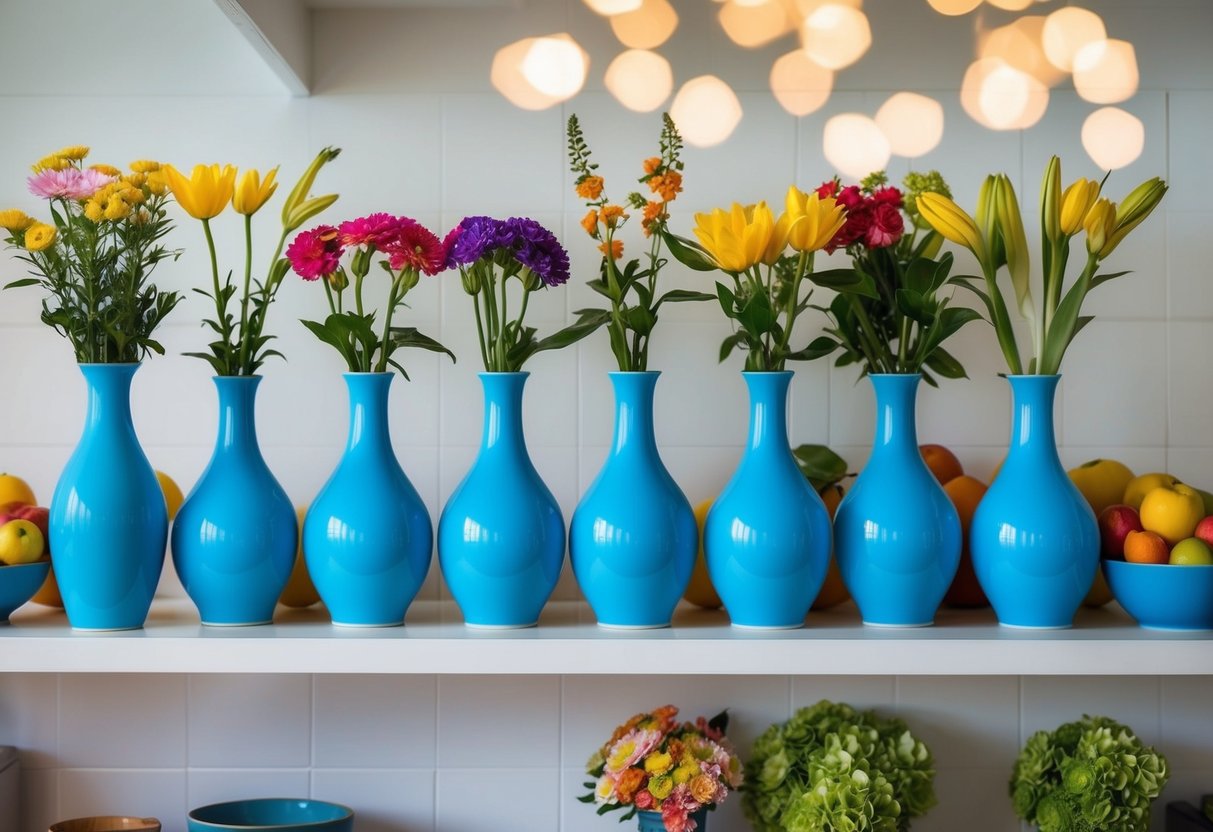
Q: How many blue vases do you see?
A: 8